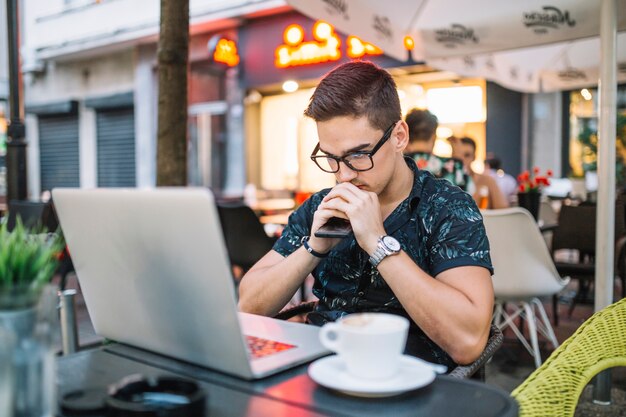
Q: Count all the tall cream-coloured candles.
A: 0